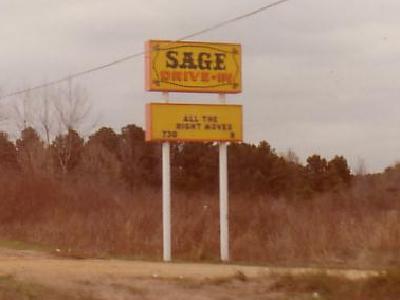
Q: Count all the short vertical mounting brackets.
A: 2